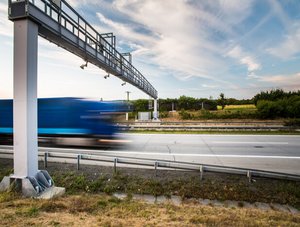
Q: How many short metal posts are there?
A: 6